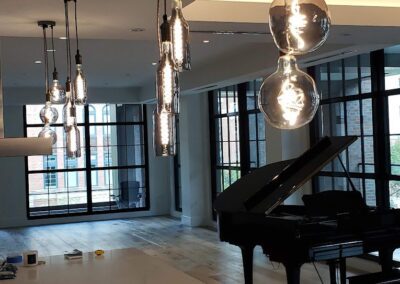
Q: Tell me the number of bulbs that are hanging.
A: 11